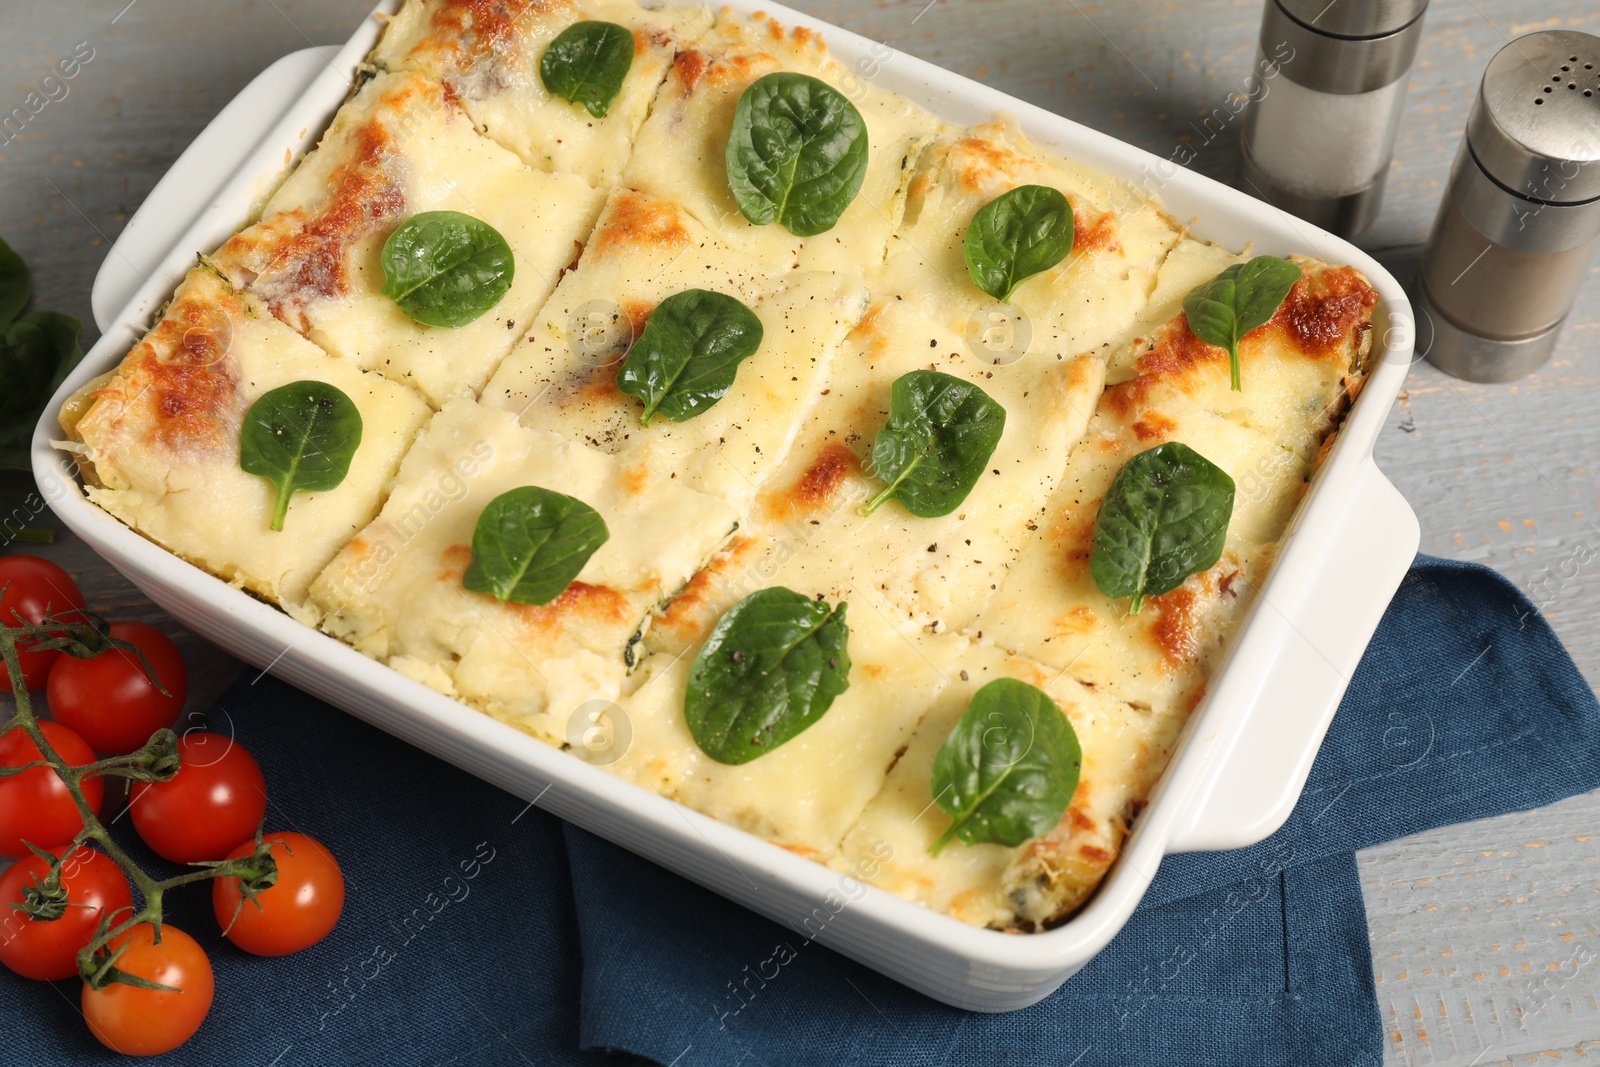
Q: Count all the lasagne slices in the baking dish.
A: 12